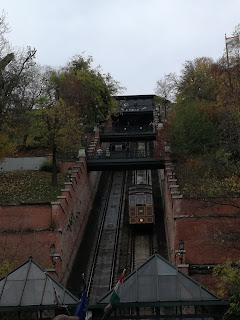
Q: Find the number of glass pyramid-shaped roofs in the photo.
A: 2